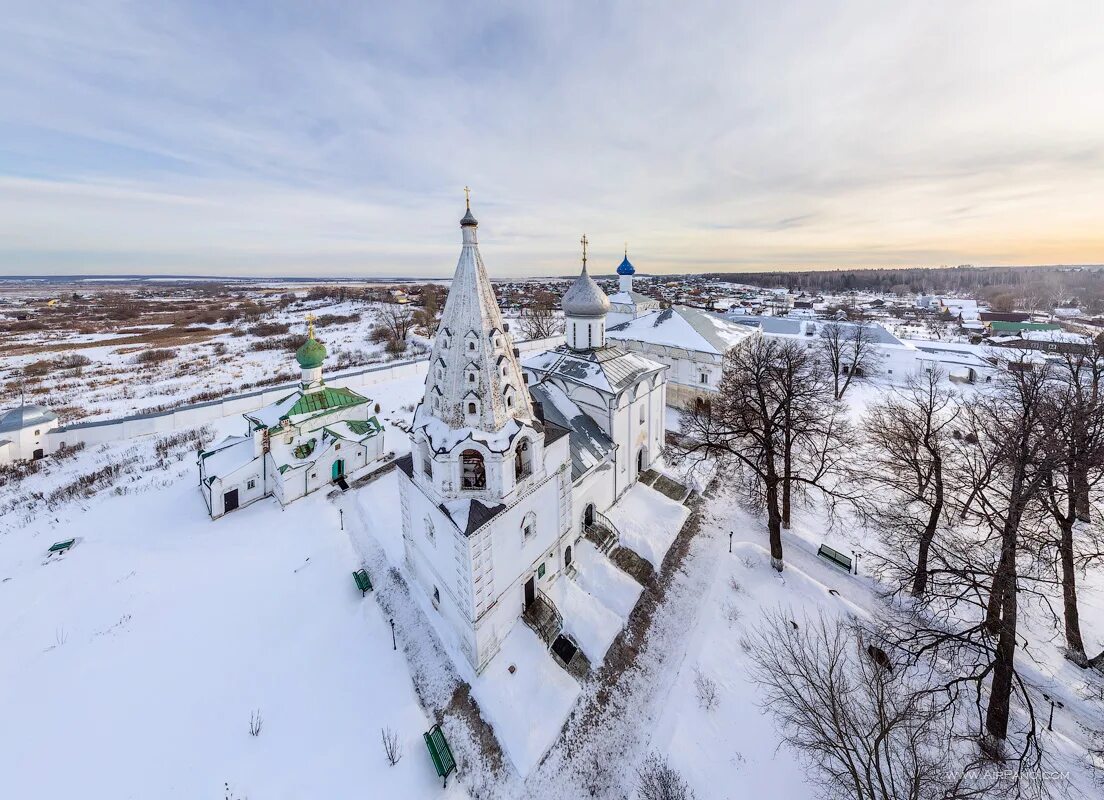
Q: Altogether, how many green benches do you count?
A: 4